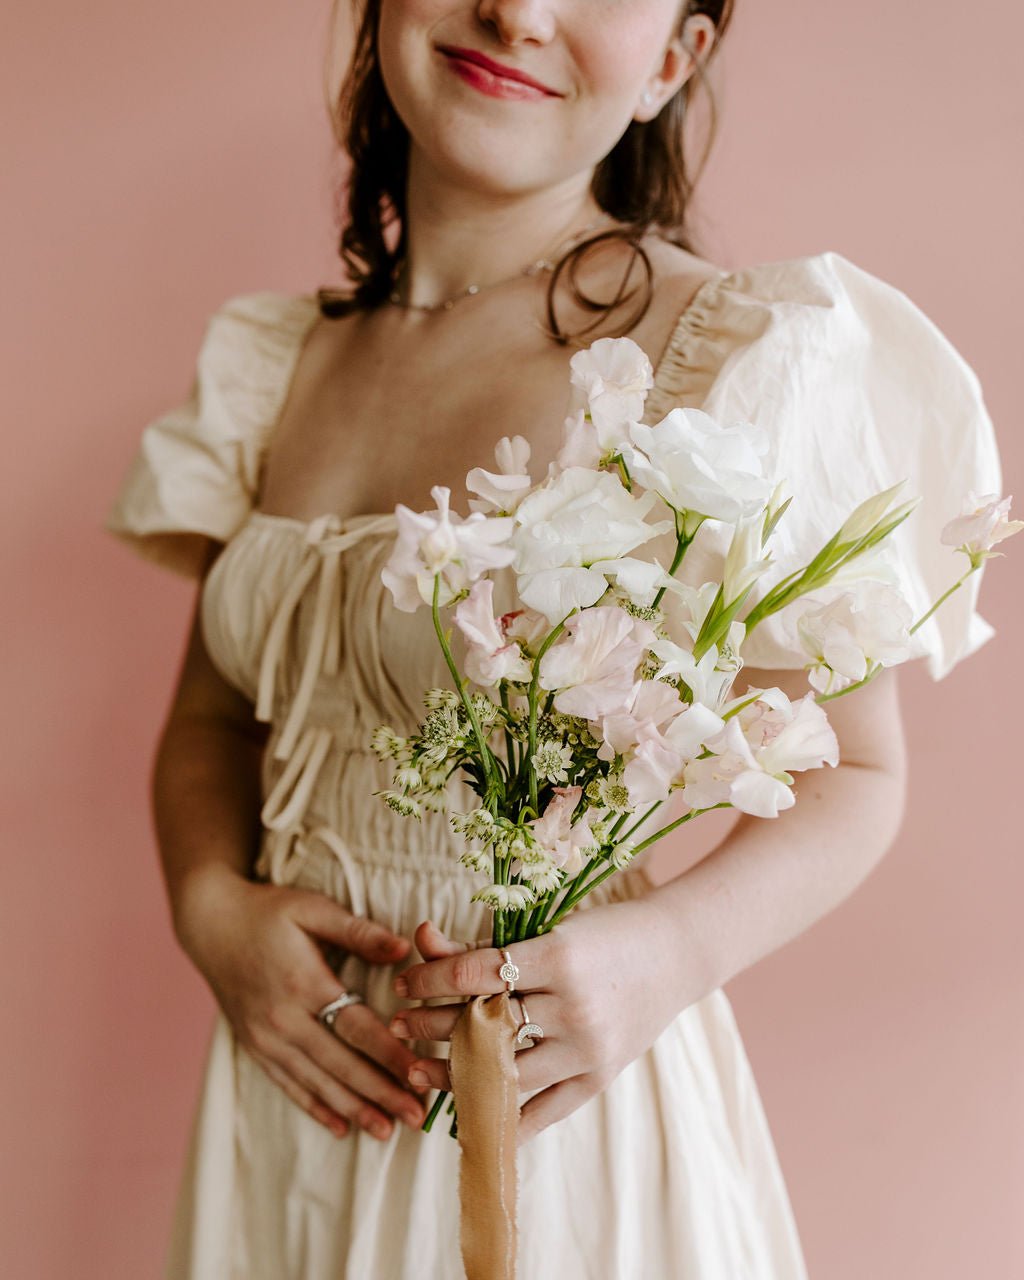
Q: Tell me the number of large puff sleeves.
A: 2